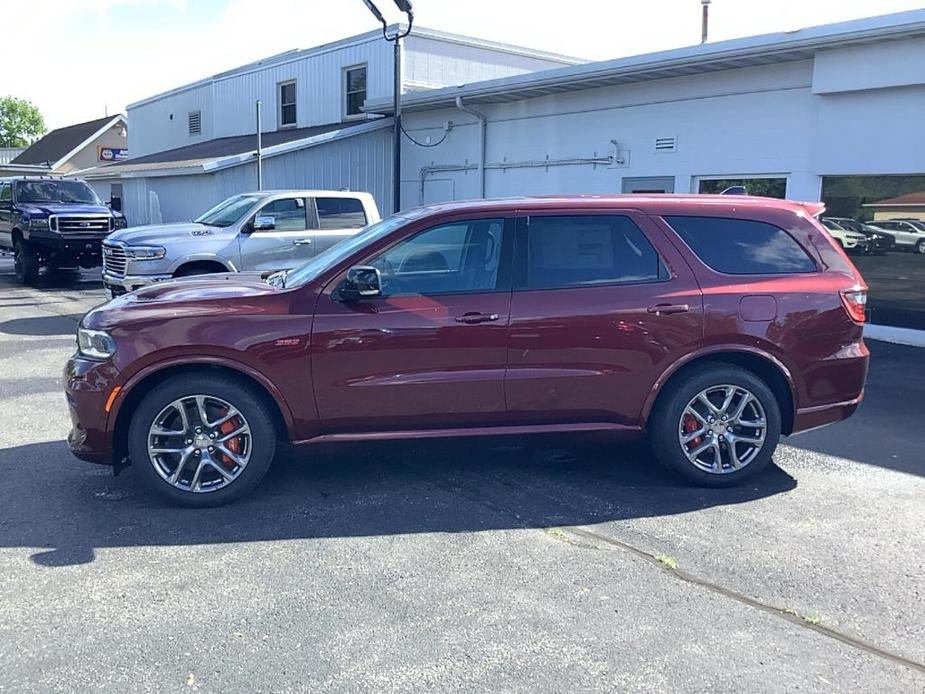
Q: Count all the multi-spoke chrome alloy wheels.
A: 2